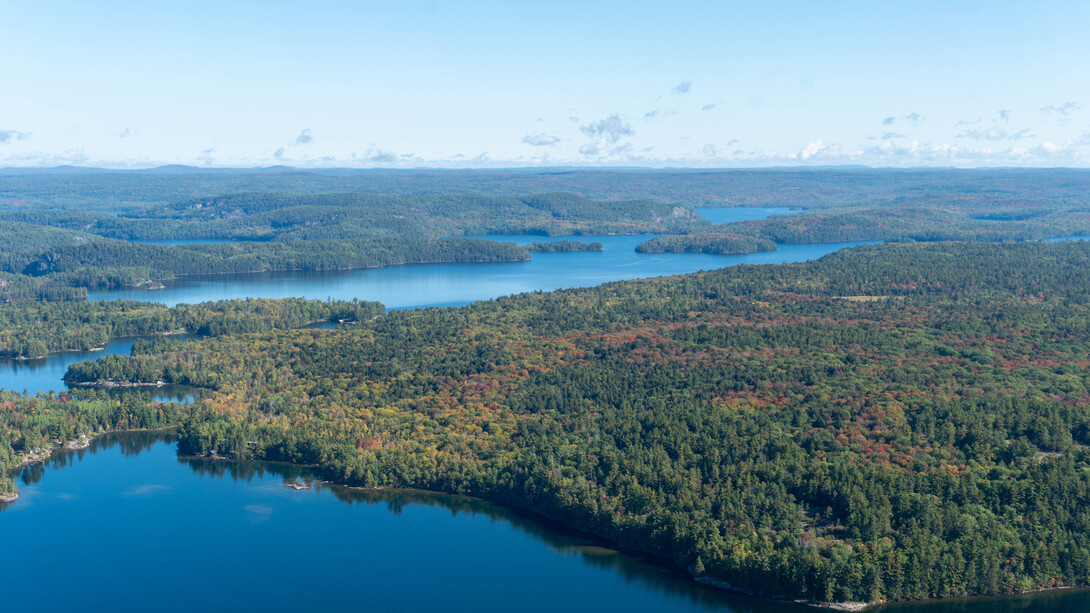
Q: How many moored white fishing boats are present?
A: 0